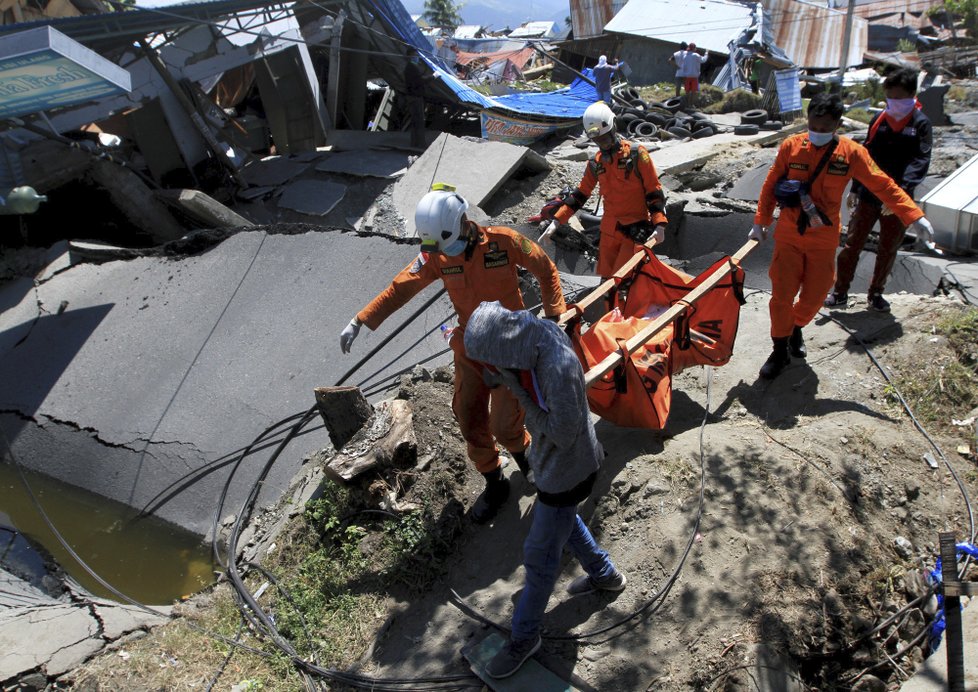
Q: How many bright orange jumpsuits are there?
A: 3